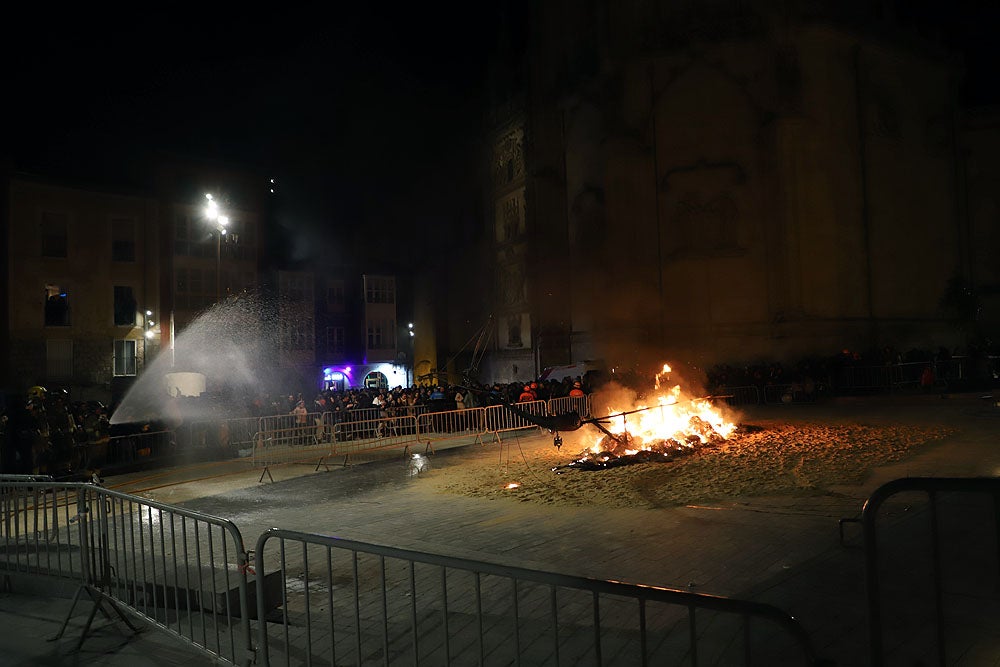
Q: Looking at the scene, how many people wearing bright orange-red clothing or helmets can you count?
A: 3